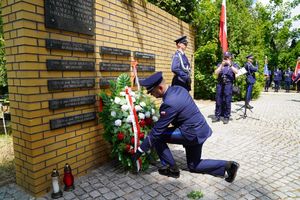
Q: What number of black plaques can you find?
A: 11